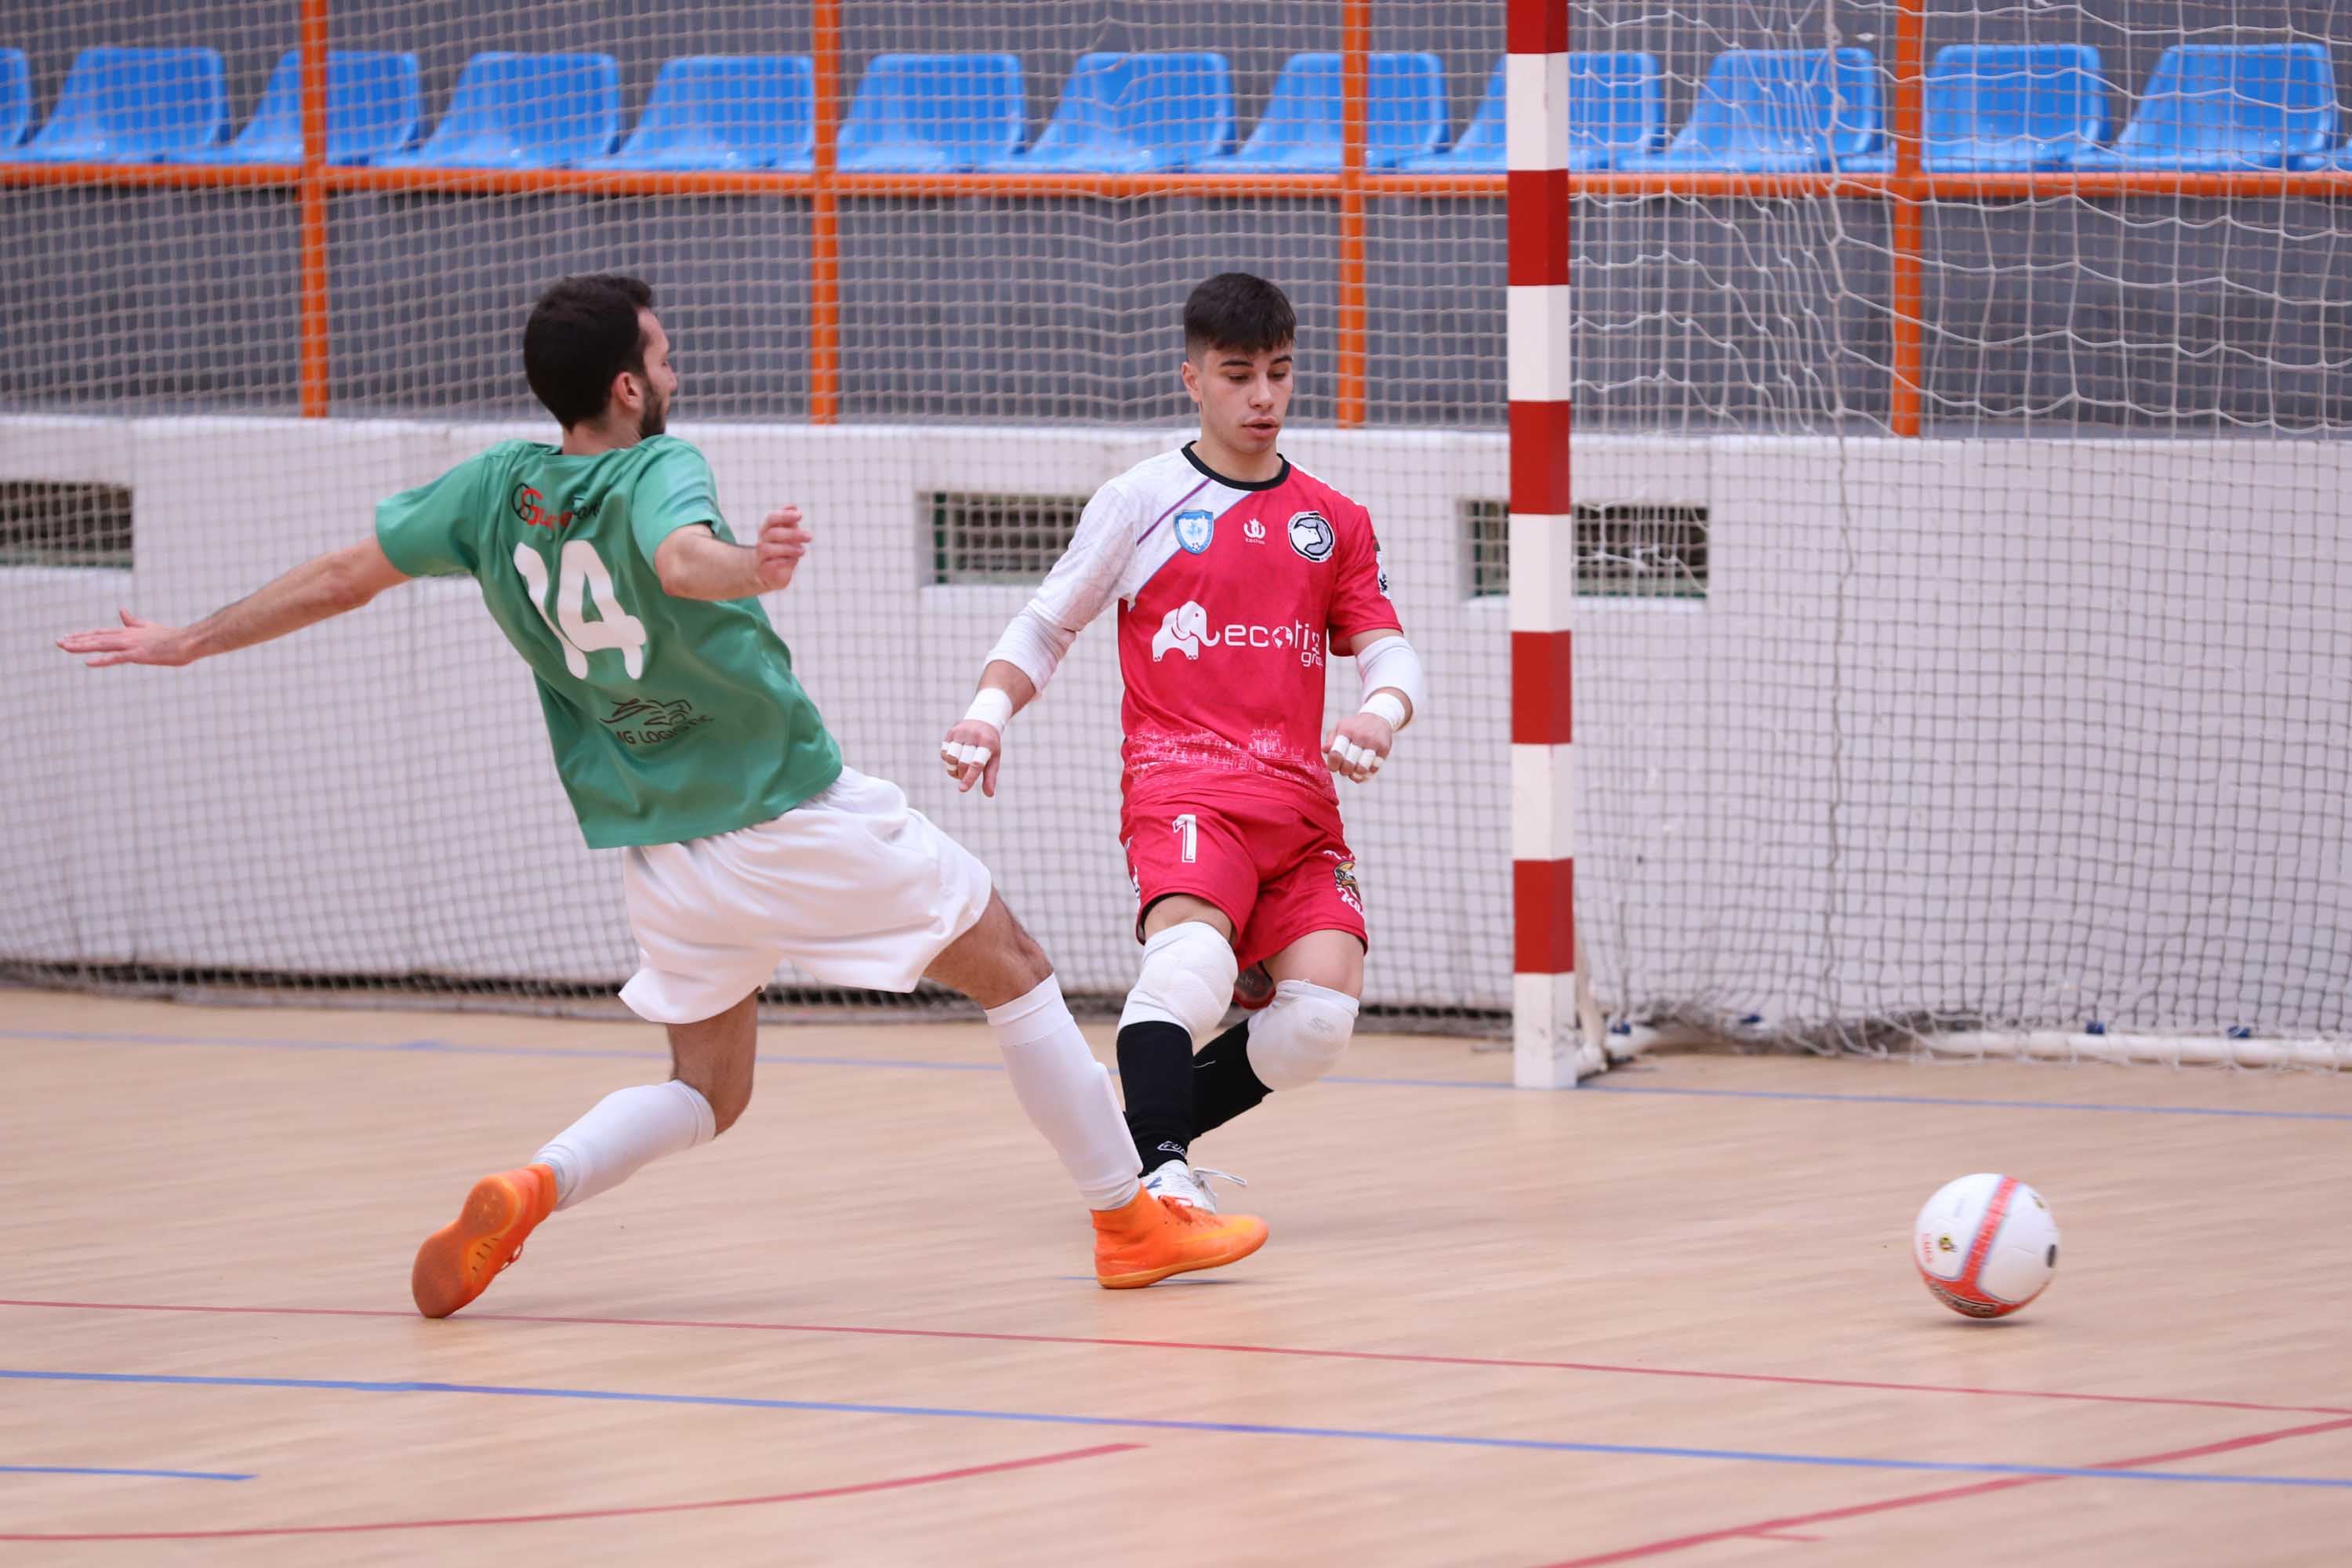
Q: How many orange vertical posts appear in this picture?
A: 4